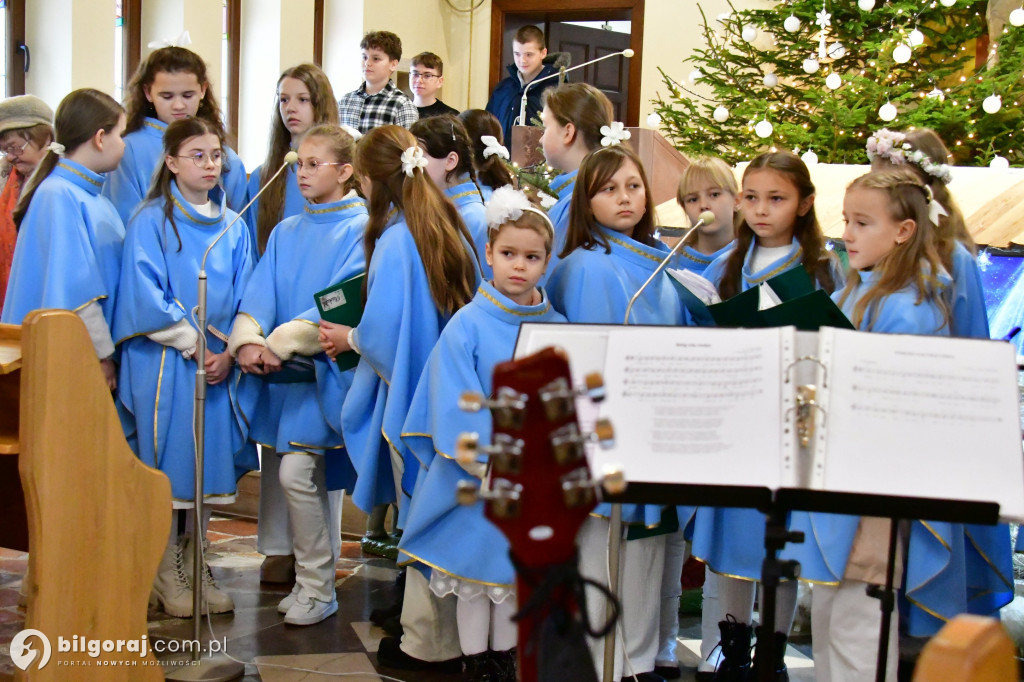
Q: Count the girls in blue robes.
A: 15